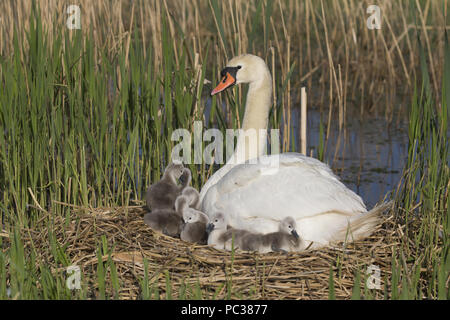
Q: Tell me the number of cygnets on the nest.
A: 7